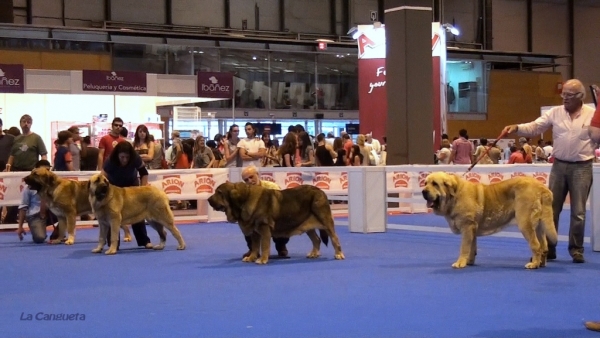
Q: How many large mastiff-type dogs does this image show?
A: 4